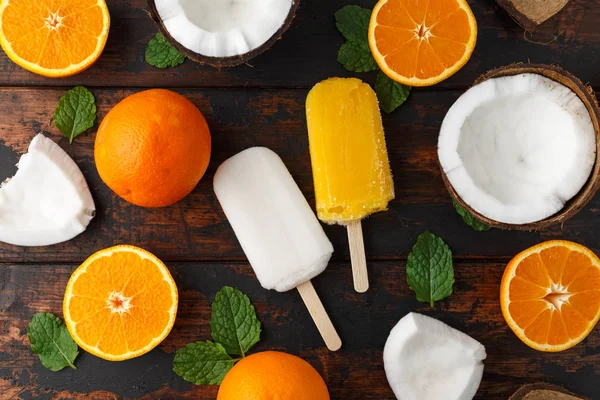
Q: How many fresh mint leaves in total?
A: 10